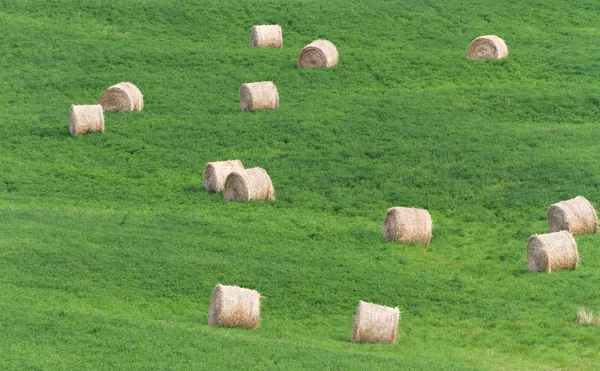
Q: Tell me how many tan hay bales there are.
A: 13